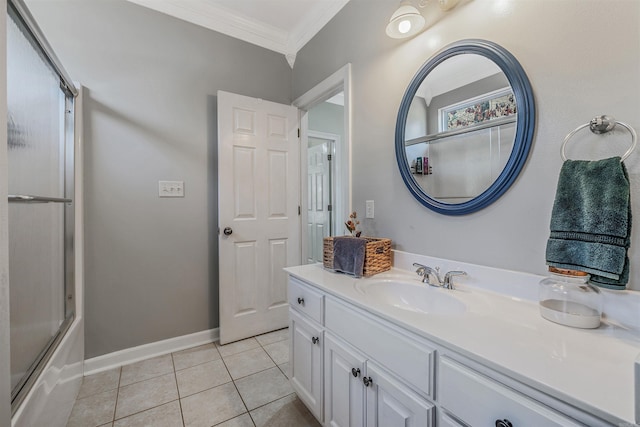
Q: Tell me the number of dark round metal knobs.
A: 6